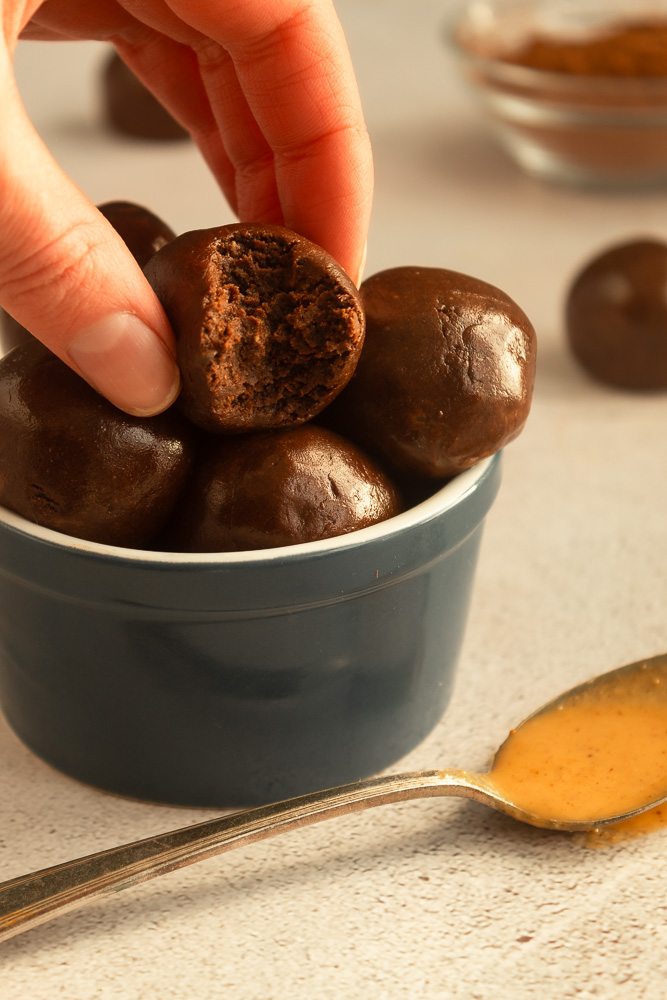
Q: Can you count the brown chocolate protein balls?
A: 7